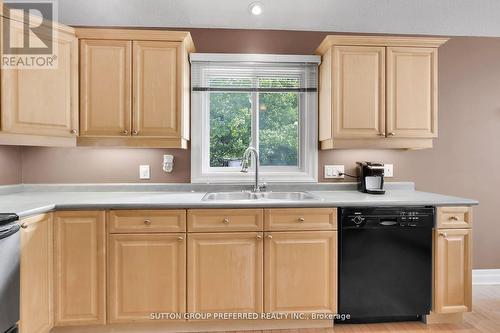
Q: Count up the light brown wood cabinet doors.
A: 11